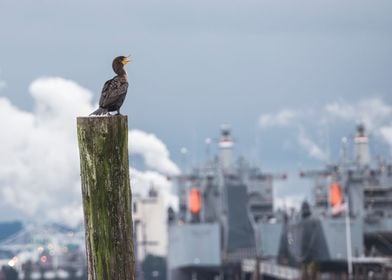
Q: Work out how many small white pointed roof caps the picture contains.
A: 0